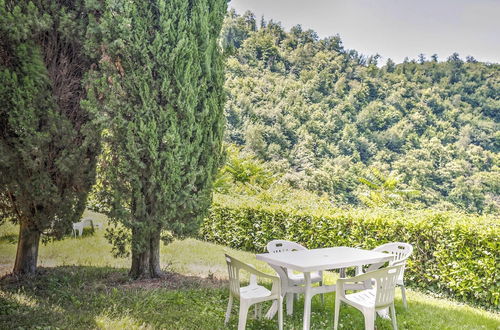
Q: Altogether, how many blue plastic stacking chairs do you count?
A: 0